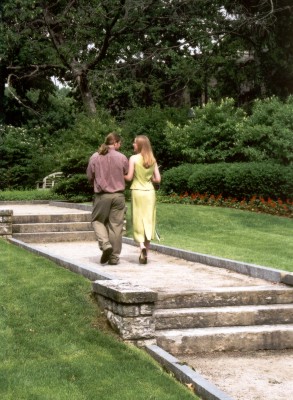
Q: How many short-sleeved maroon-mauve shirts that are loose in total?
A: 1